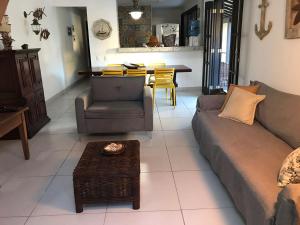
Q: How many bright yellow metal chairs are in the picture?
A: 6